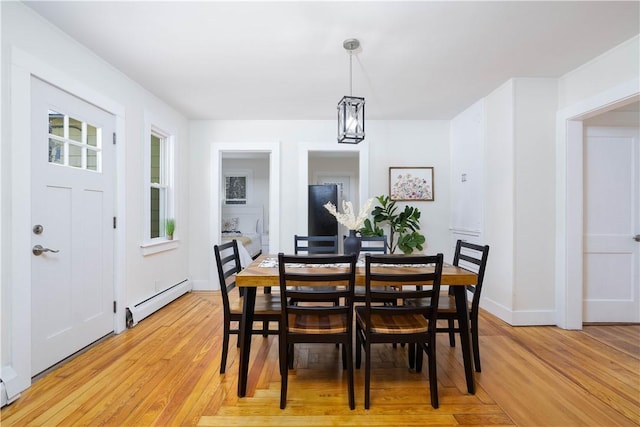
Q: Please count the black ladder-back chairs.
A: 6